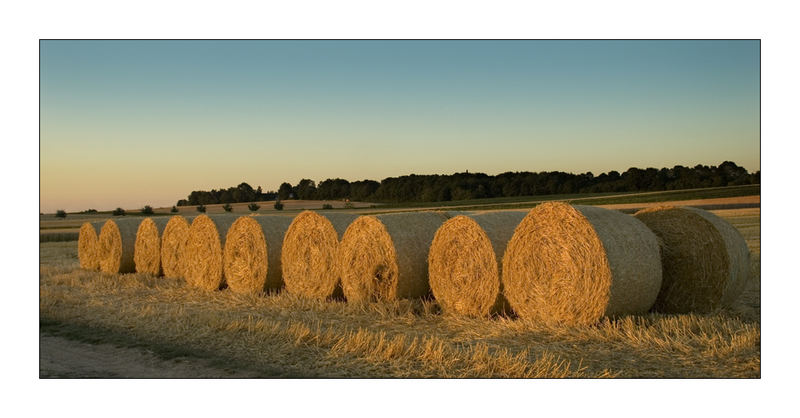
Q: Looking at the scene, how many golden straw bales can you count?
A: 11